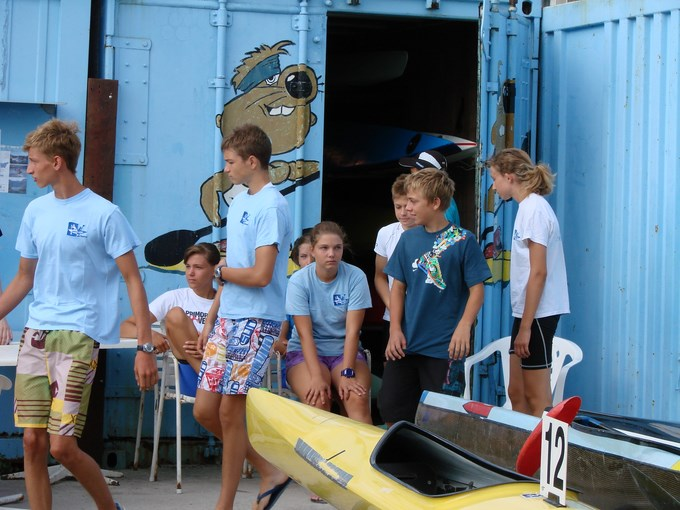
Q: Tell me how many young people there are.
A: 9